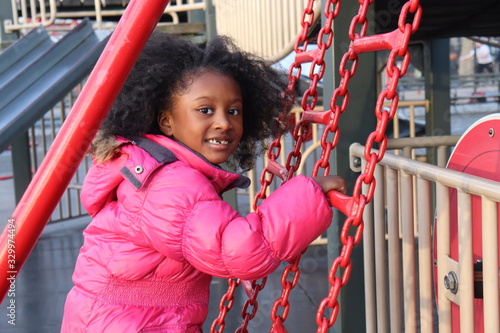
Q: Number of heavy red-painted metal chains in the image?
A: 4